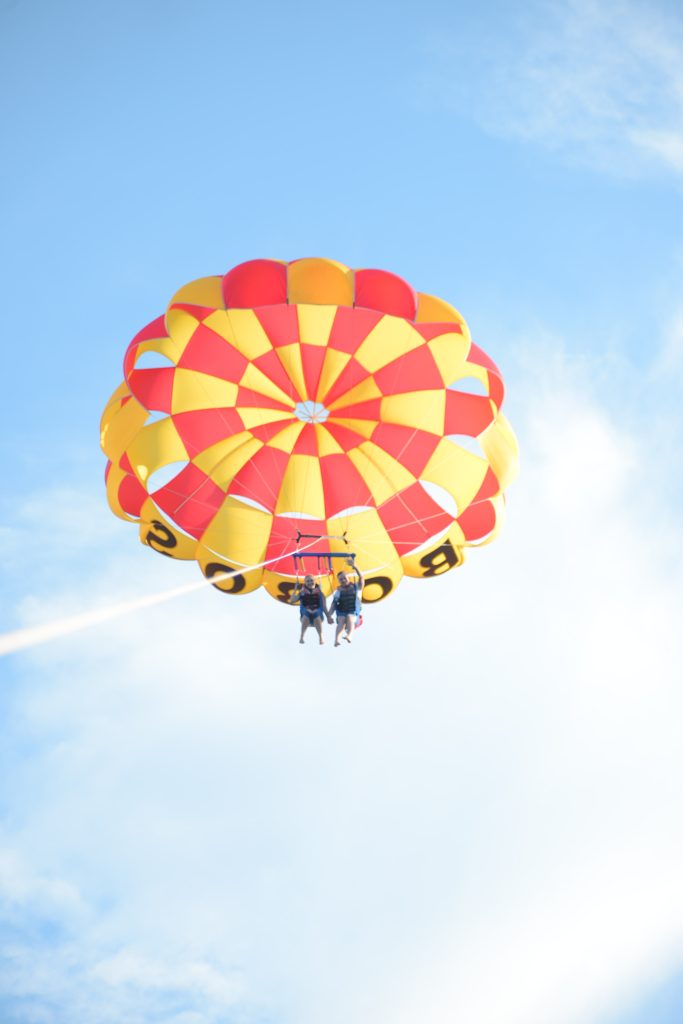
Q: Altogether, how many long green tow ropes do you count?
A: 0